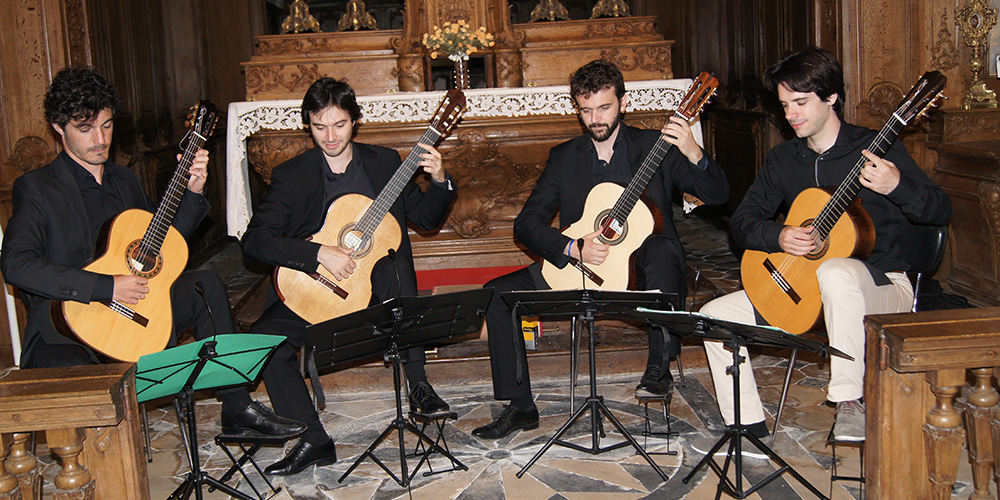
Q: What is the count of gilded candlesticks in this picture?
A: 4